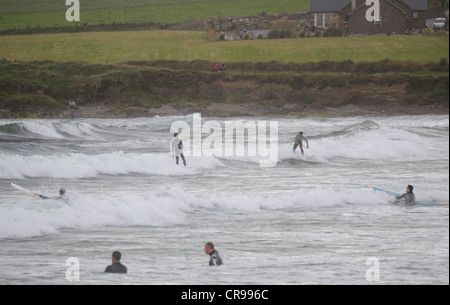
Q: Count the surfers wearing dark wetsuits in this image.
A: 6